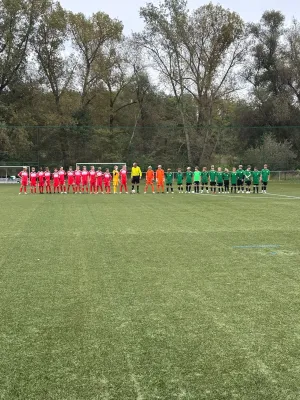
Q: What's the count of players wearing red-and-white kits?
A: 13